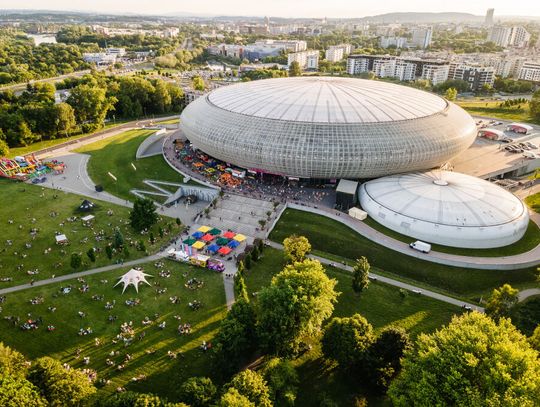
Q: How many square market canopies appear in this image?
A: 12